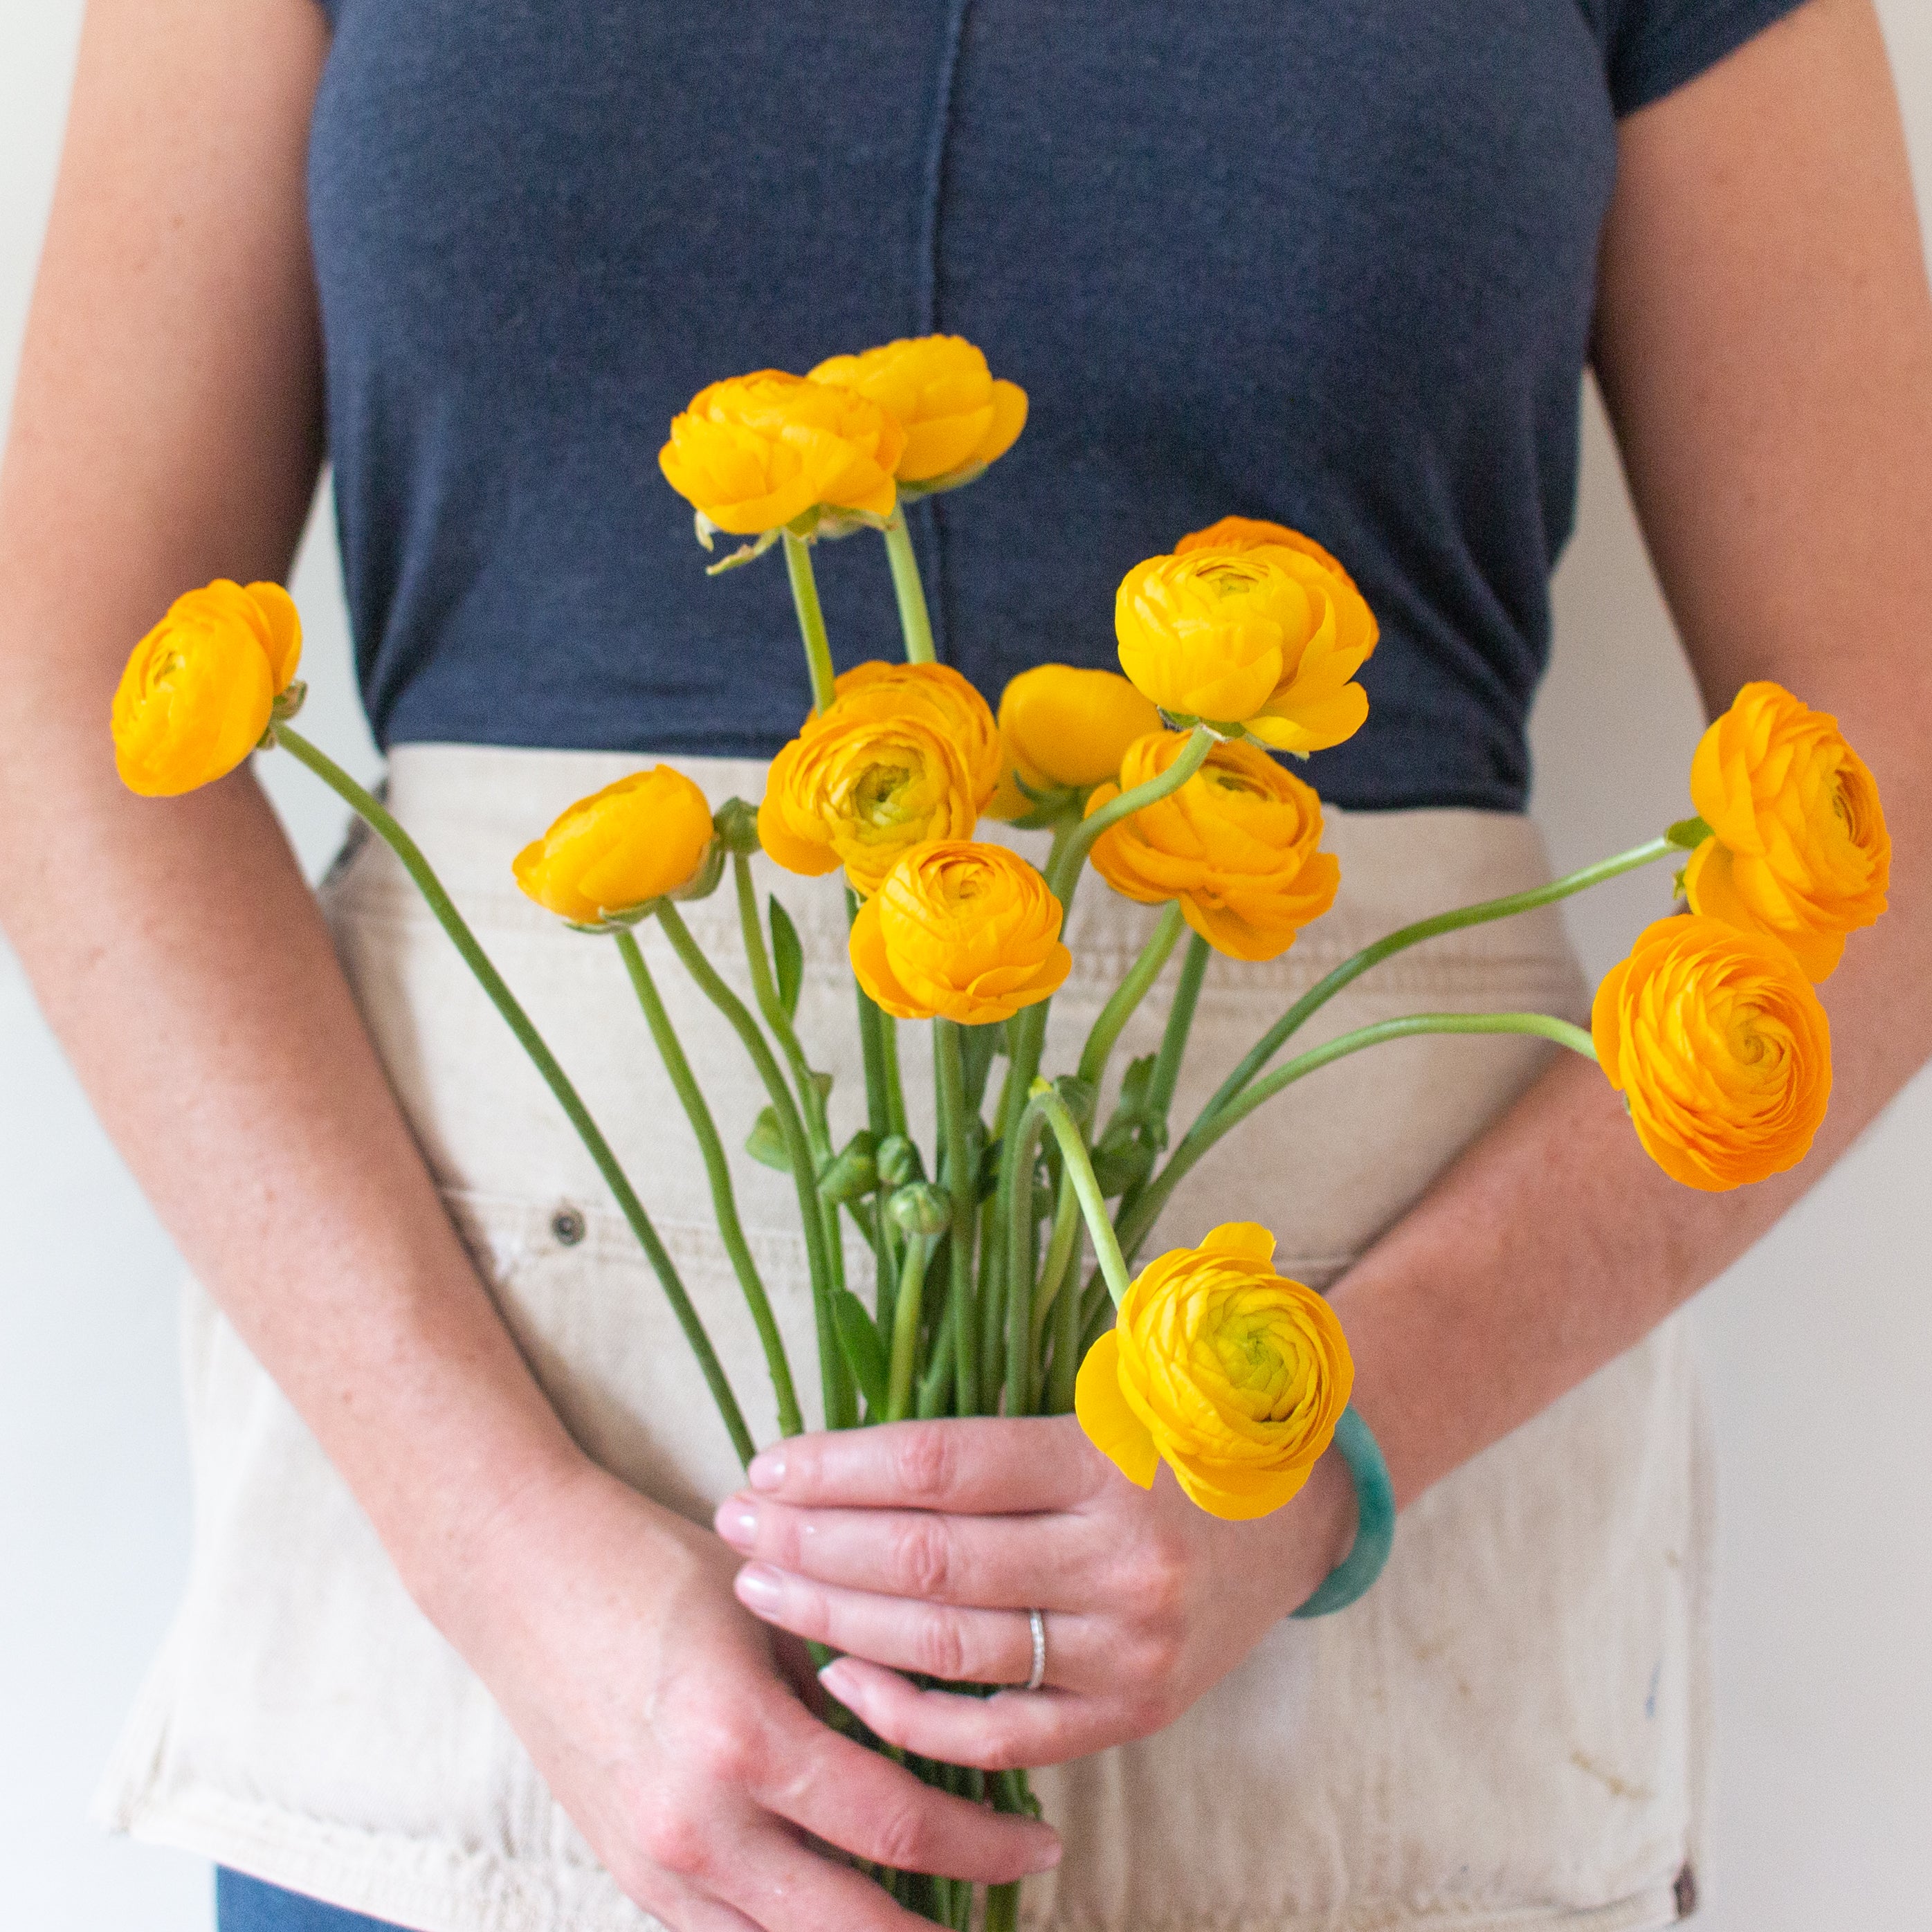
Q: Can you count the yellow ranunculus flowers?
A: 14